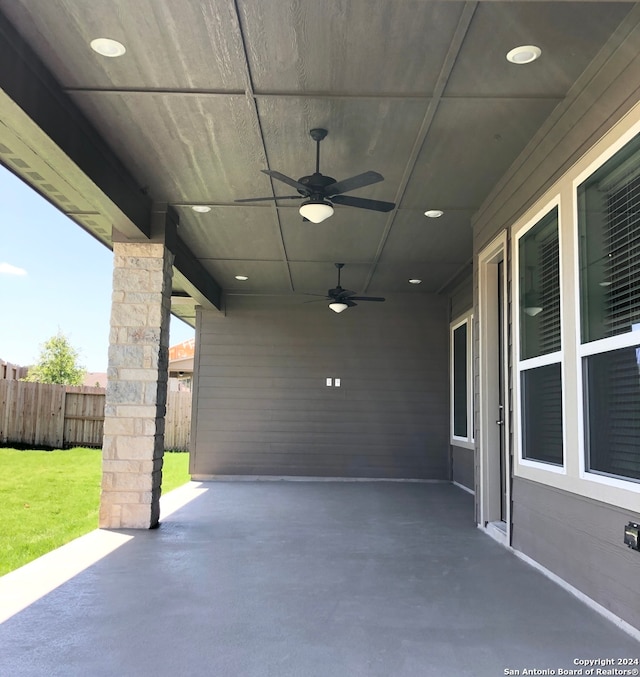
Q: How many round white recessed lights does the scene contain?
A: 6